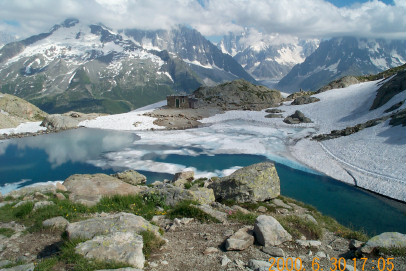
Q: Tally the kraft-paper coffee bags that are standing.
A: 0